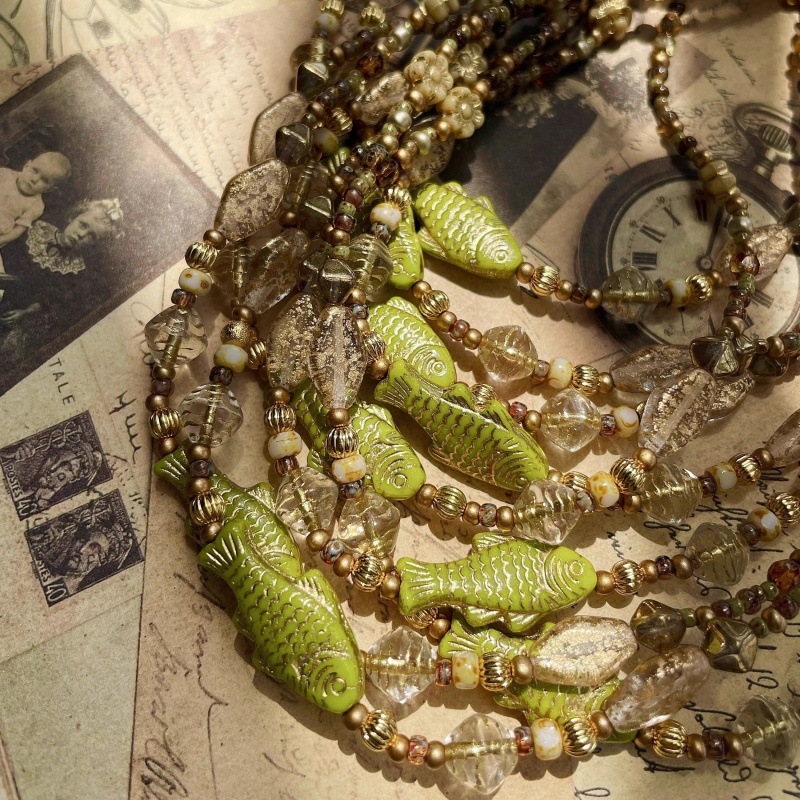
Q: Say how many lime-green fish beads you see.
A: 9